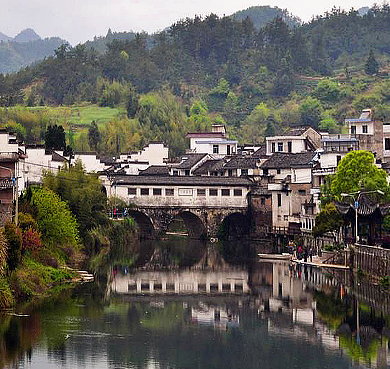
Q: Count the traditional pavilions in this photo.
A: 1